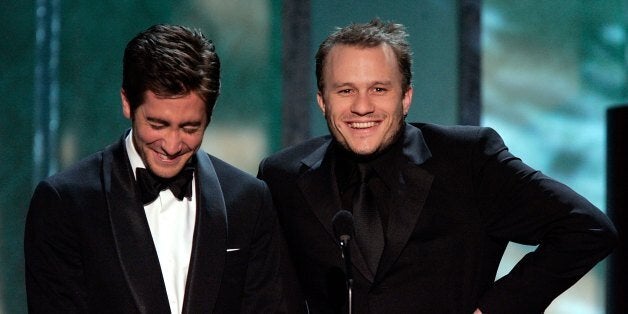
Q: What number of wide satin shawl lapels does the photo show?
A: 2